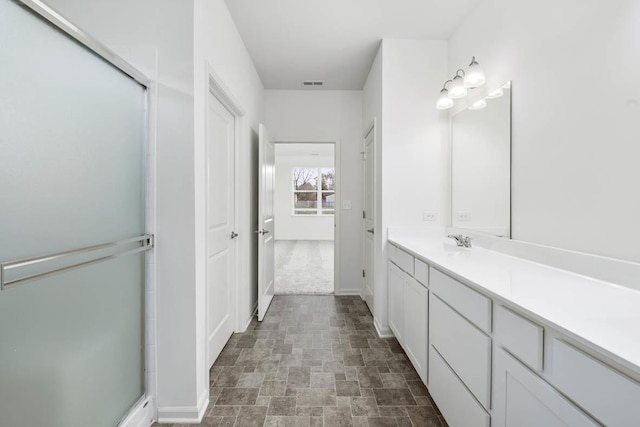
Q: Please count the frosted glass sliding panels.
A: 1